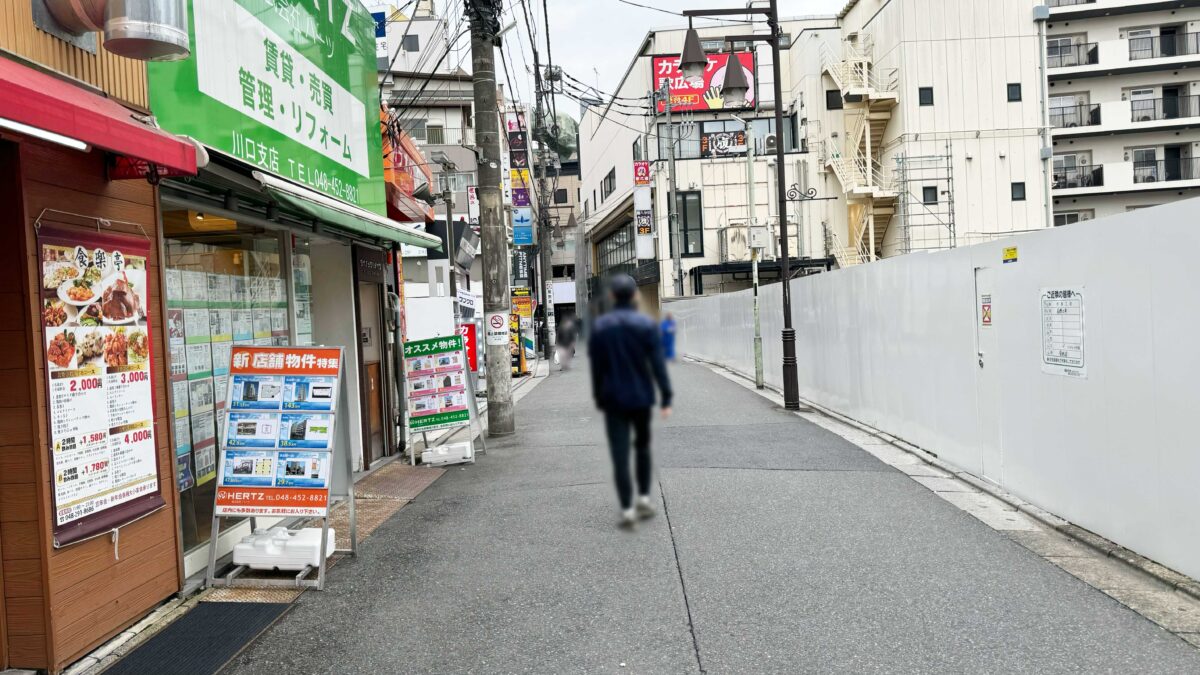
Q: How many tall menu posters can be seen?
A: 1